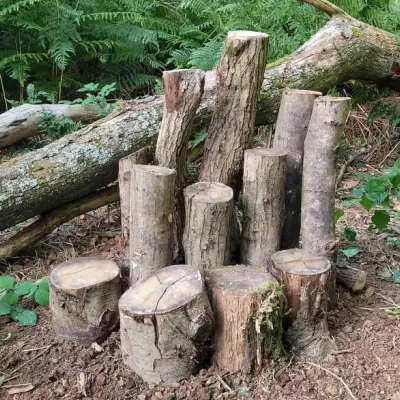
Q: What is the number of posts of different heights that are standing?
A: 12